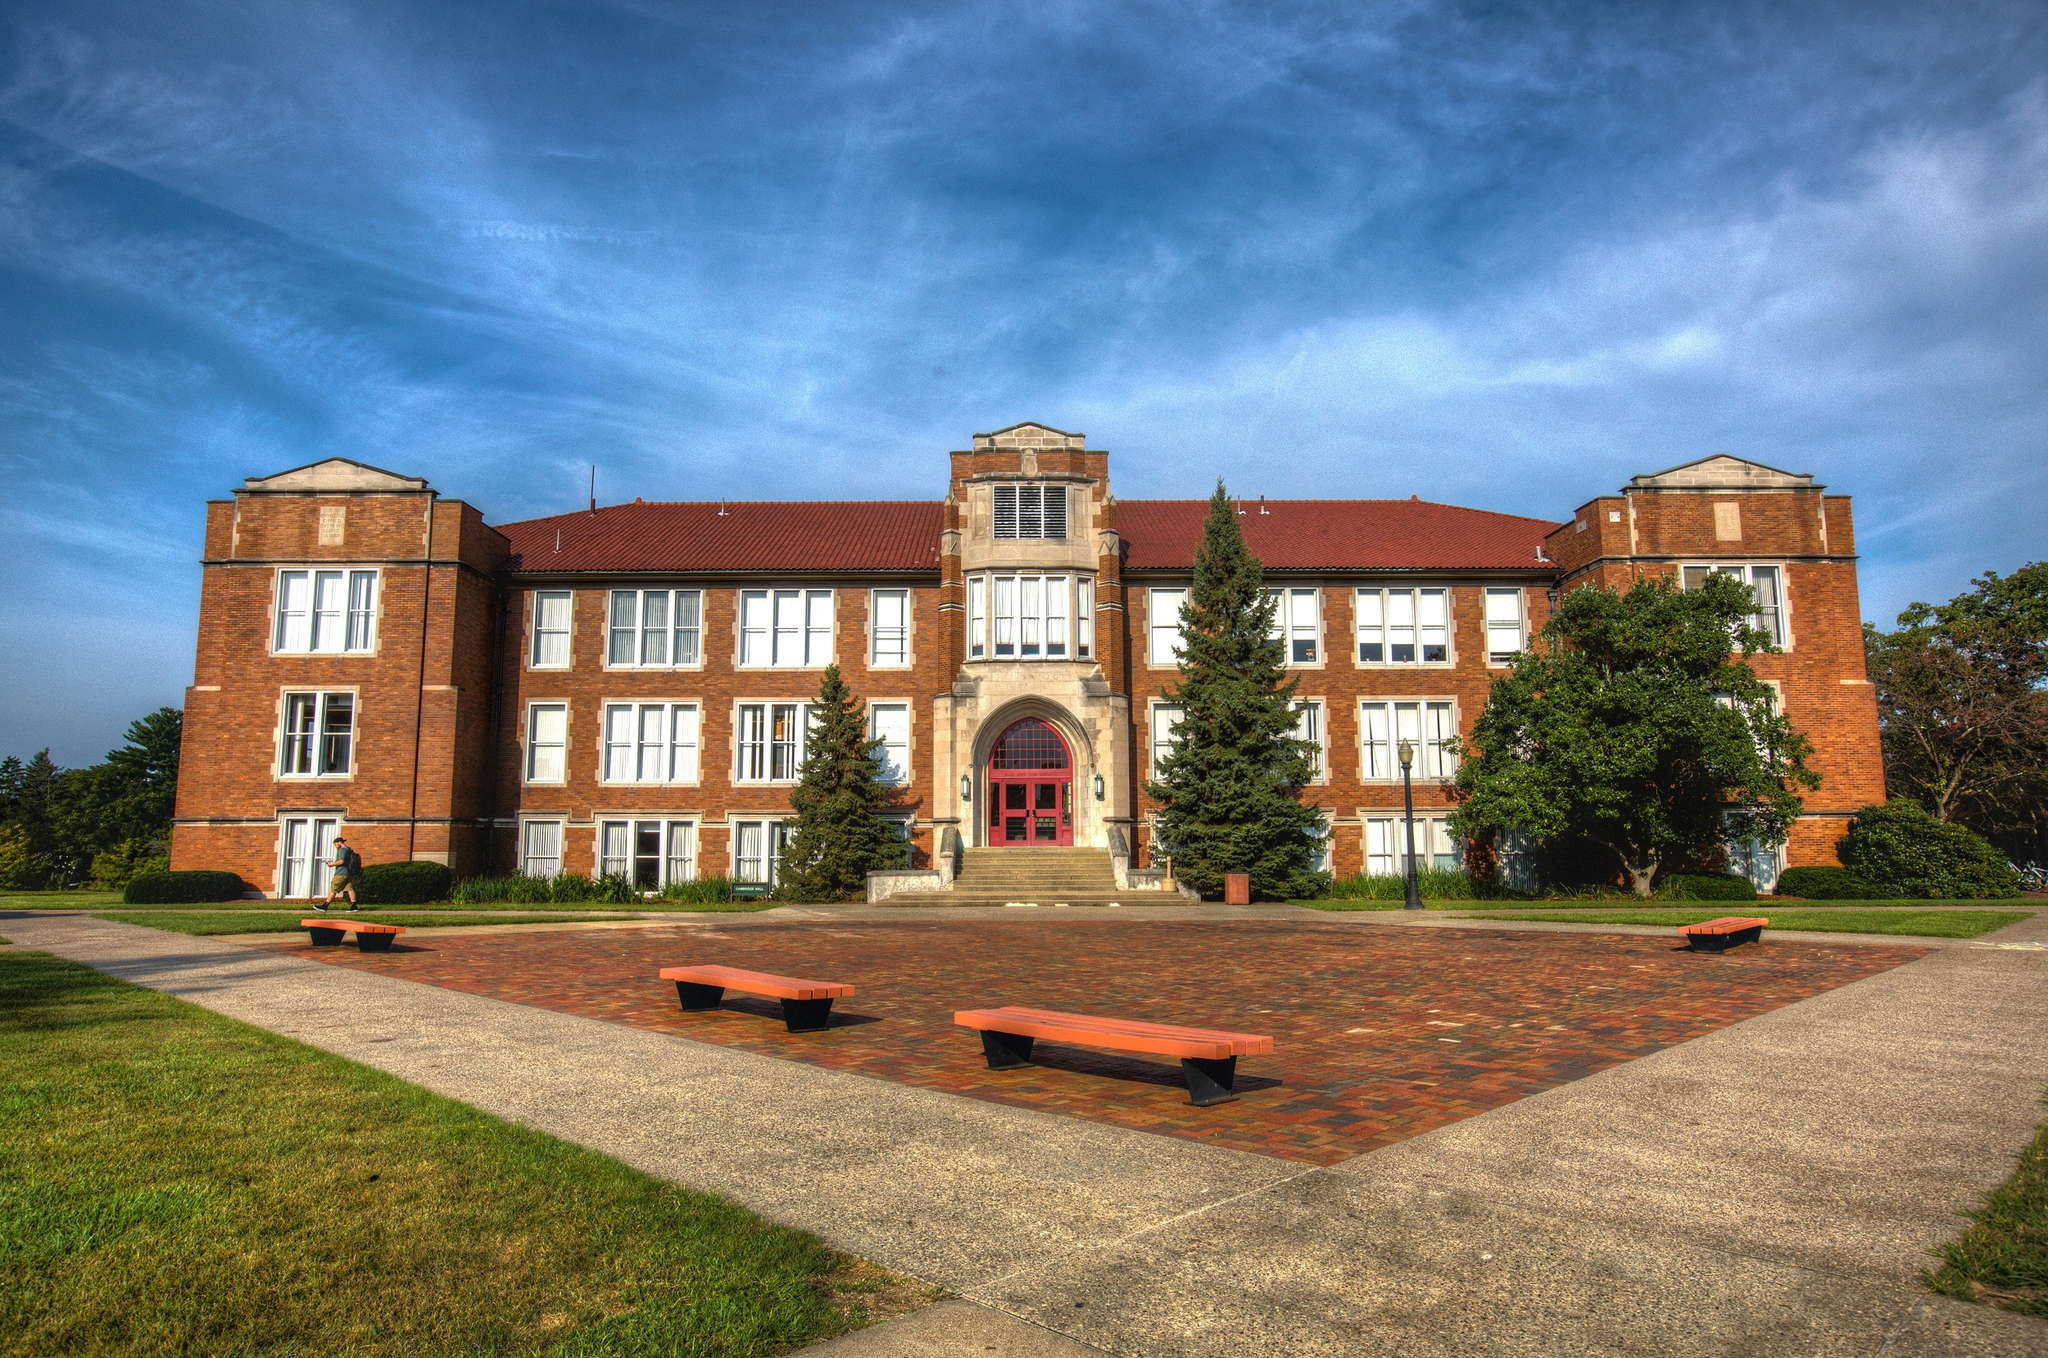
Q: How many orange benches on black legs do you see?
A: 4